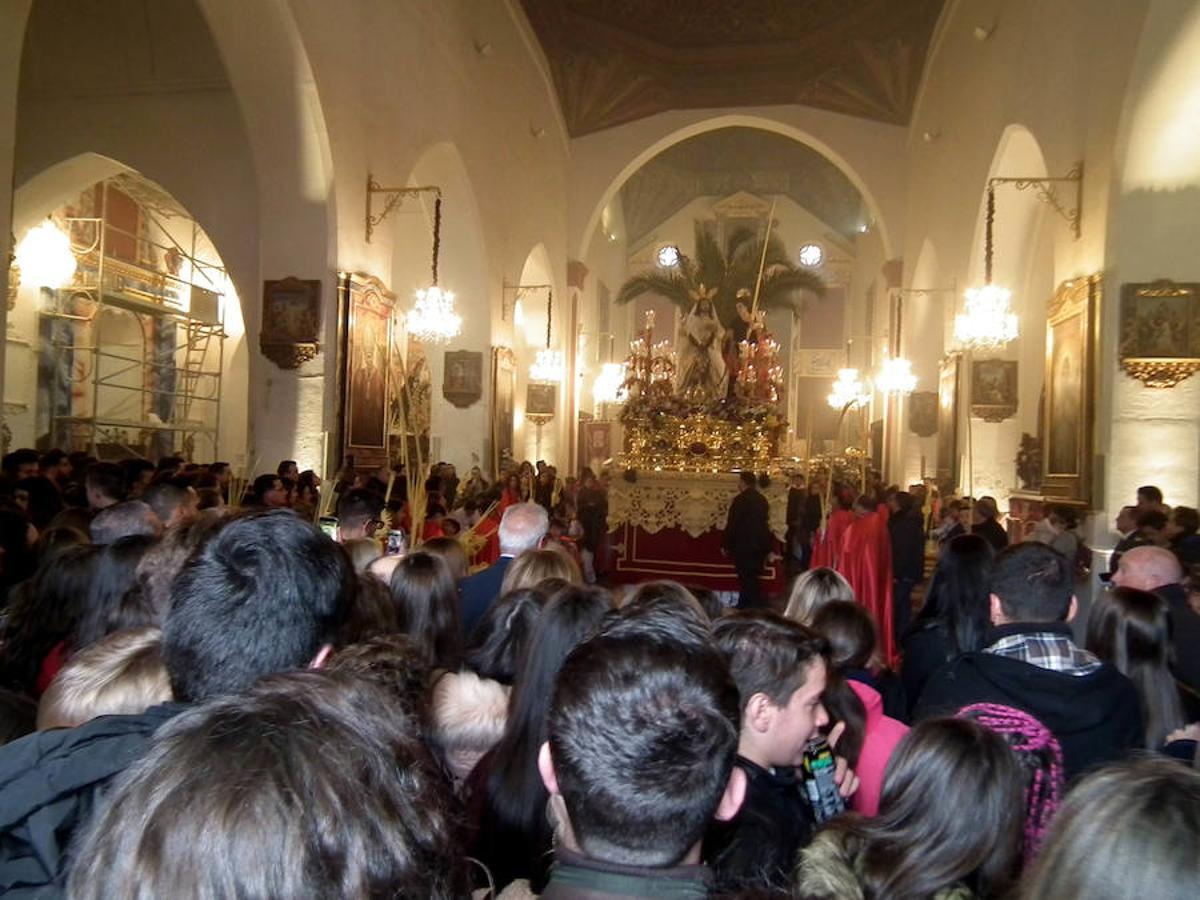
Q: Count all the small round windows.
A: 2